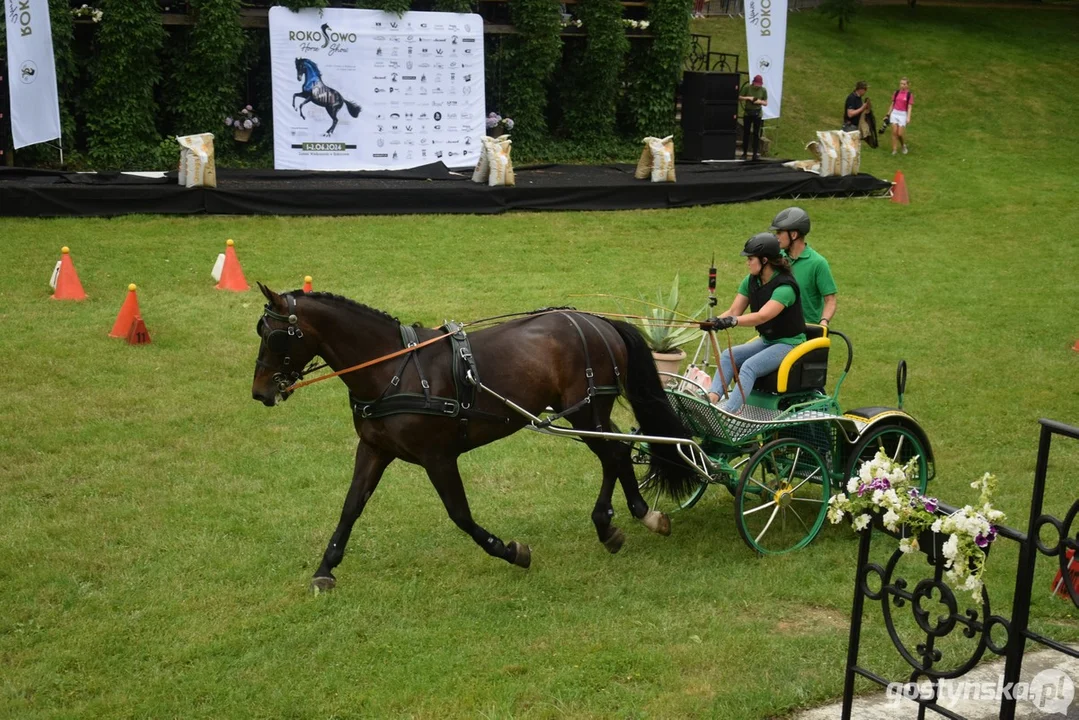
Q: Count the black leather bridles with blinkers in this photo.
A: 1